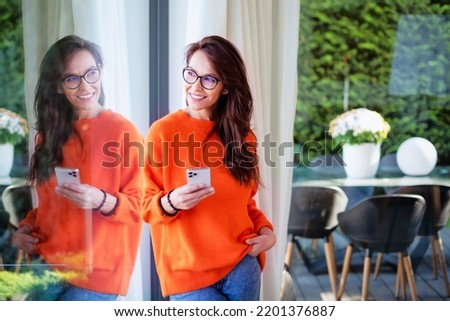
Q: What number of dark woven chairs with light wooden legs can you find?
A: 3